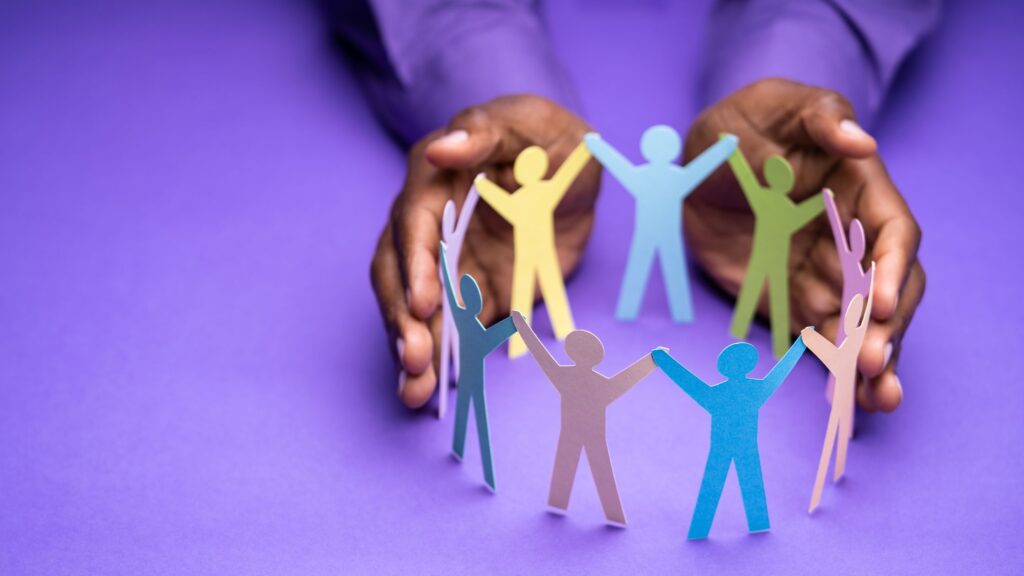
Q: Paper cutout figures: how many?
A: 9